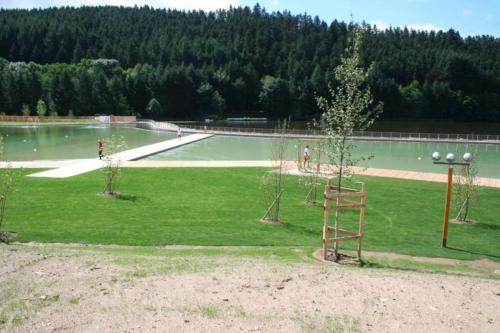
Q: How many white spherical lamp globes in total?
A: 3